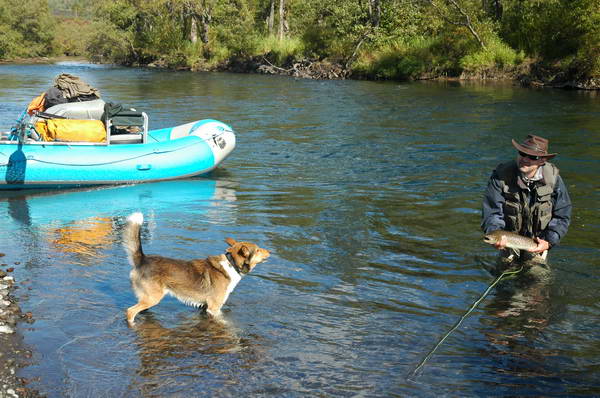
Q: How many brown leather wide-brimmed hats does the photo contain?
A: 1